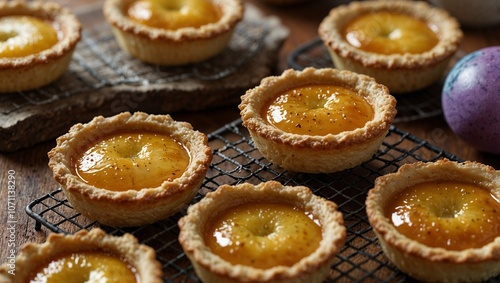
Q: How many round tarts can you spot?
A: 8